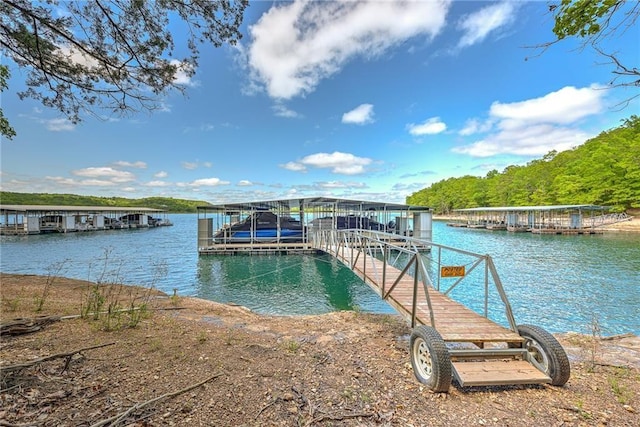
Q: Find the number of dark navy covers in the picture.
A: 2